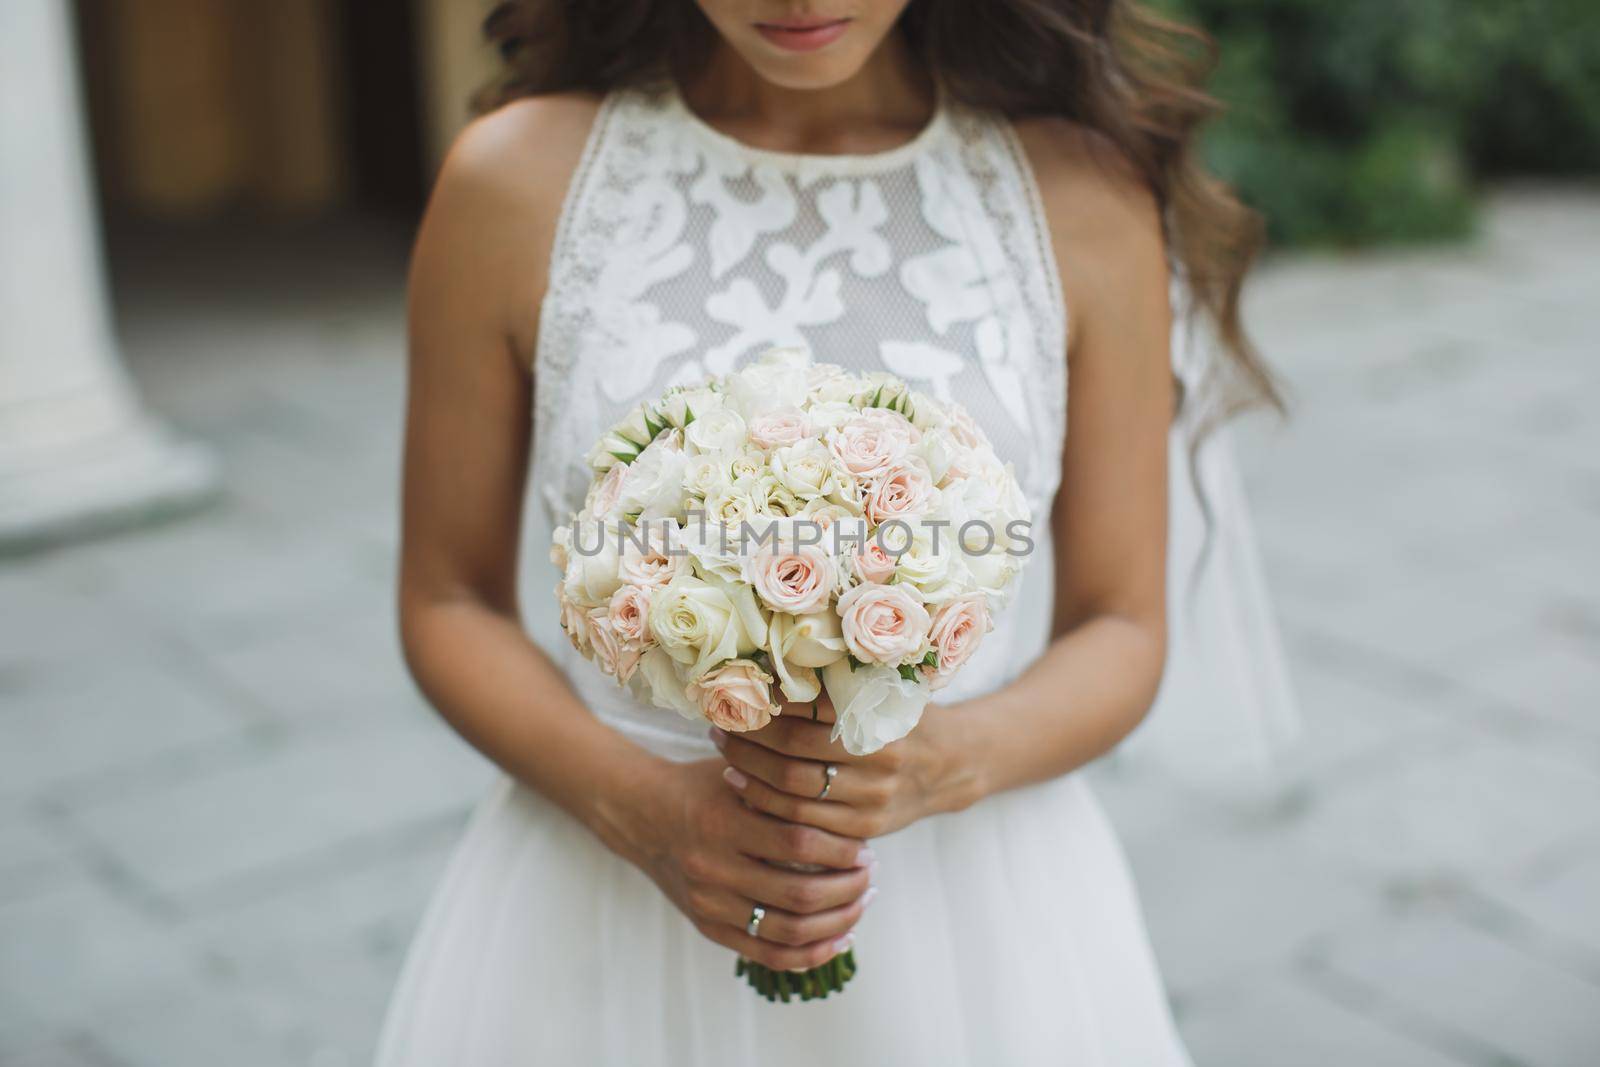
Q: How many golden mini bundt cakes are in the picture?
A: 0